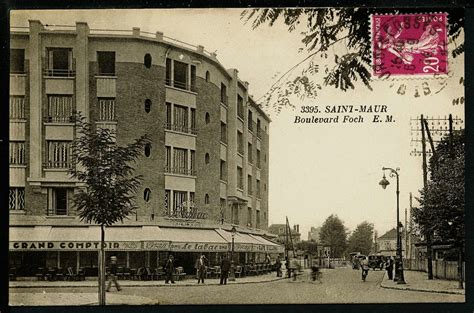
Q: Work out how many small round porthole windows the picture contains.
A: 8